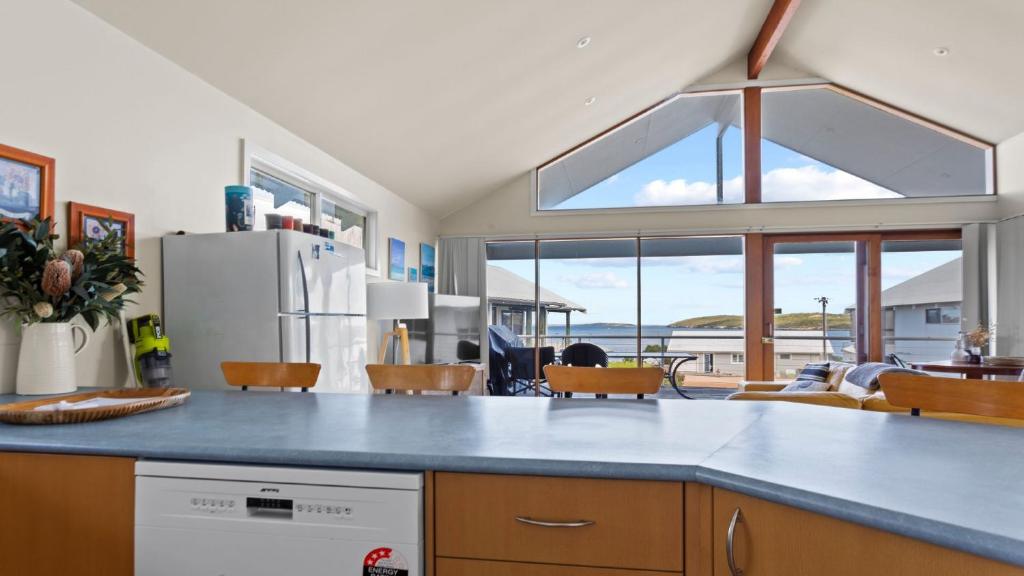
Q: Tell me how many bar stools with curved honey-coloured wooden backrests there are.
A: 4